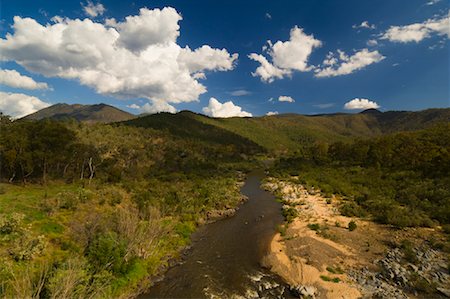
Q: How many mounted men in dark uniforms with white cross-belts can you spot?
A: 0